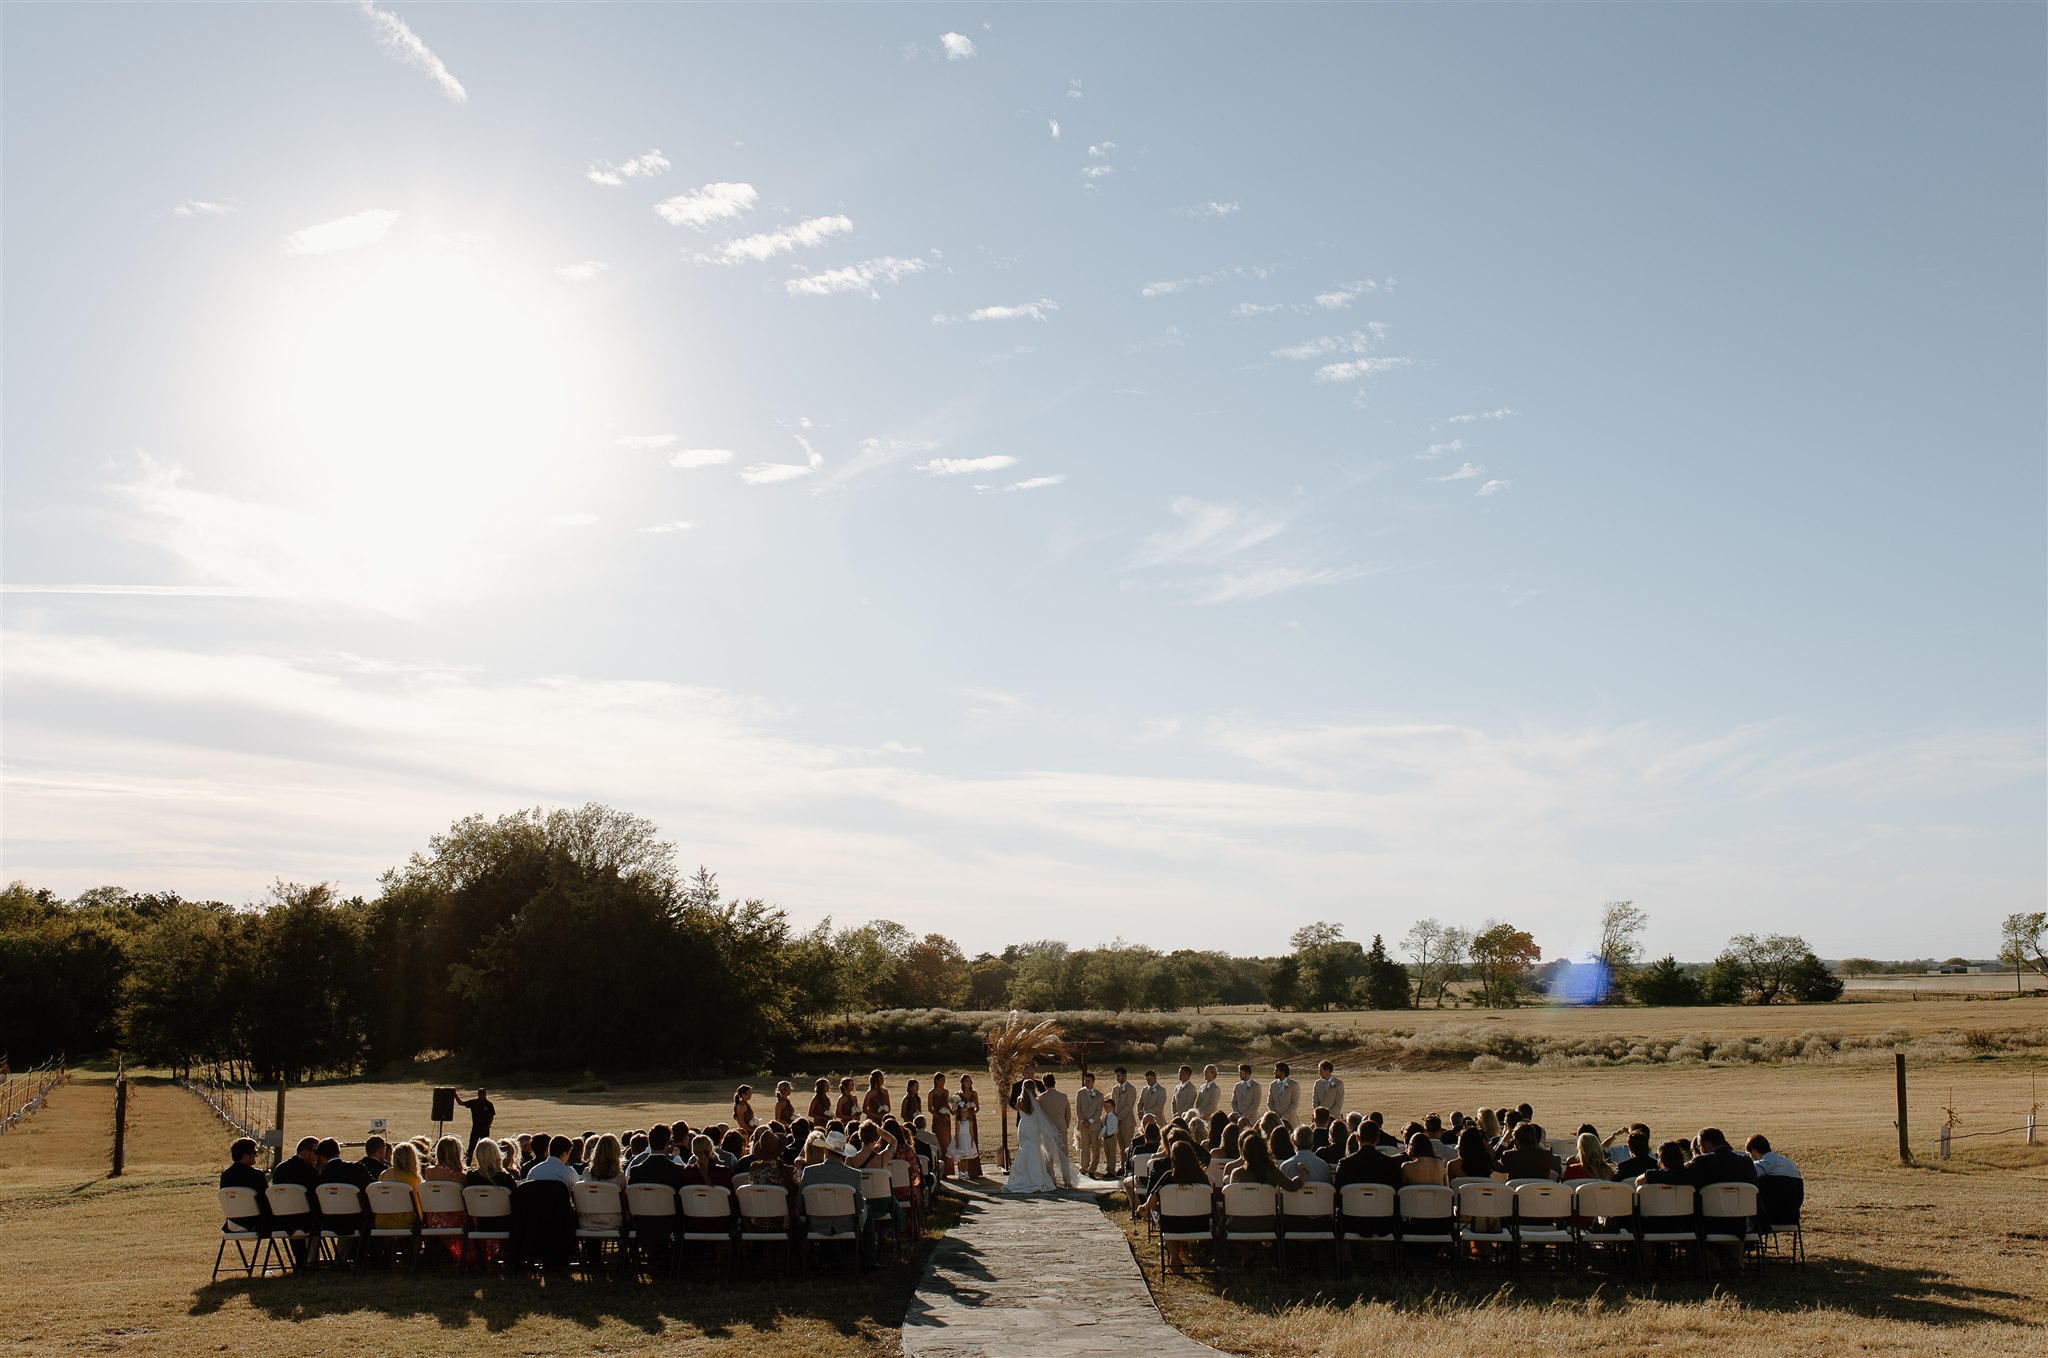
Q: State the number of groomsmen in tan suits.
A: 8